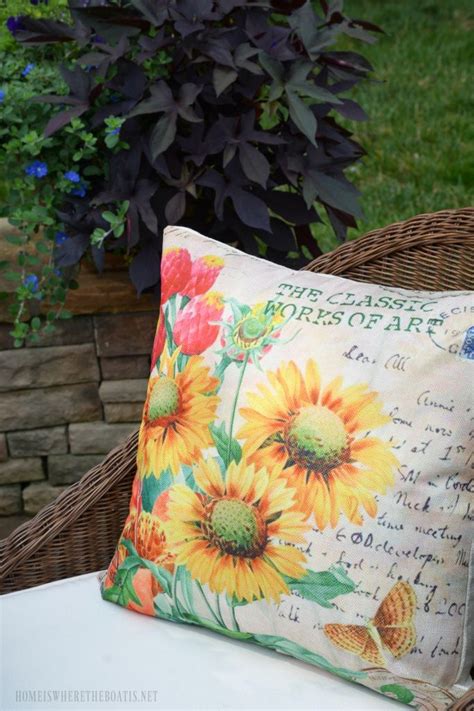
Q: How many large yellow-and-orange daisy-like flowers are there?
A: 3